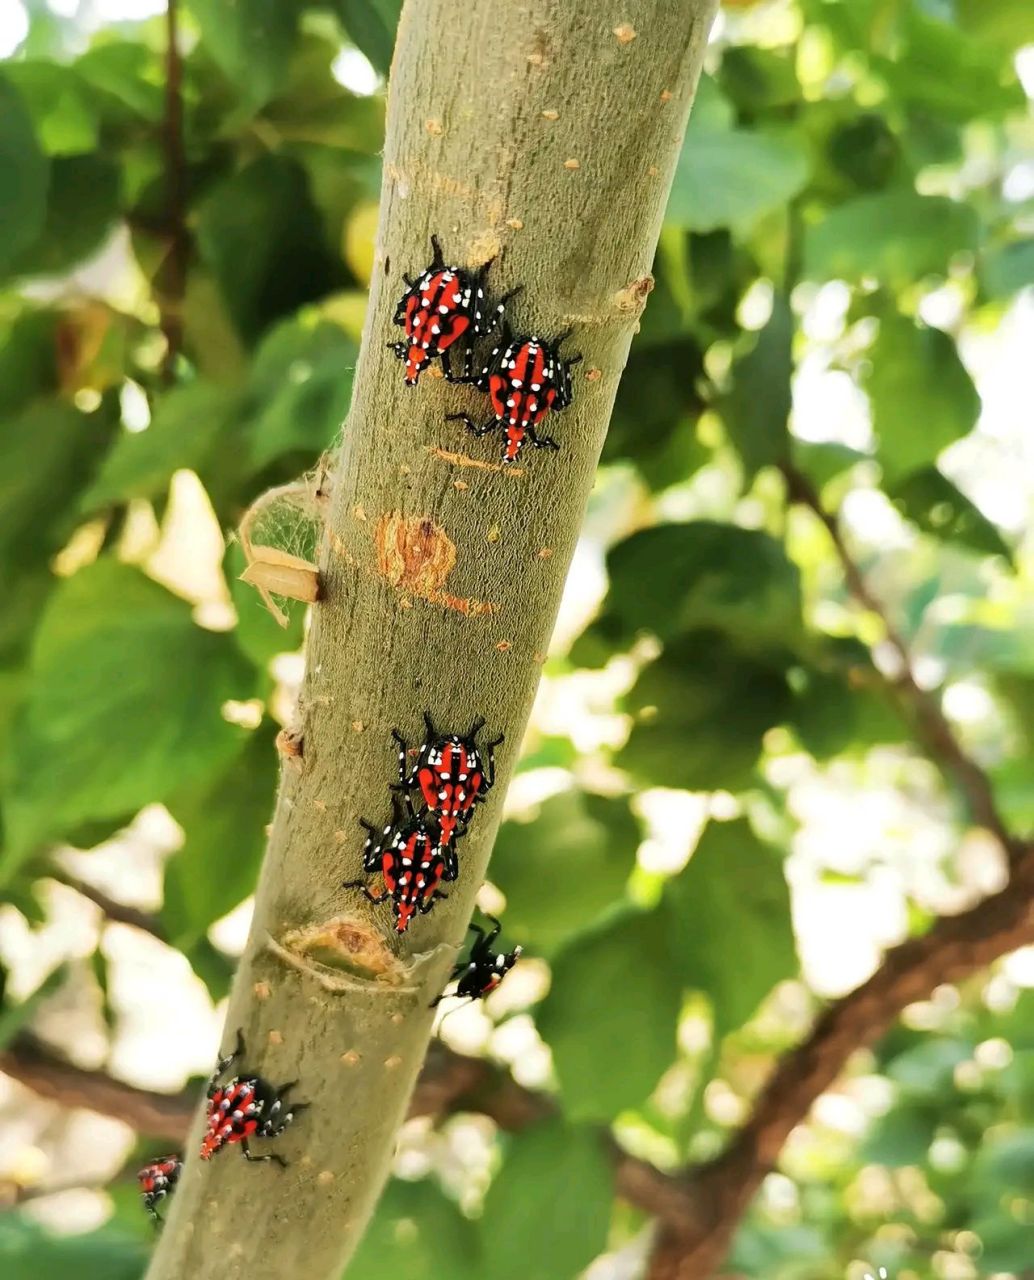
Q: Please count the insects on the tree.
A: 7